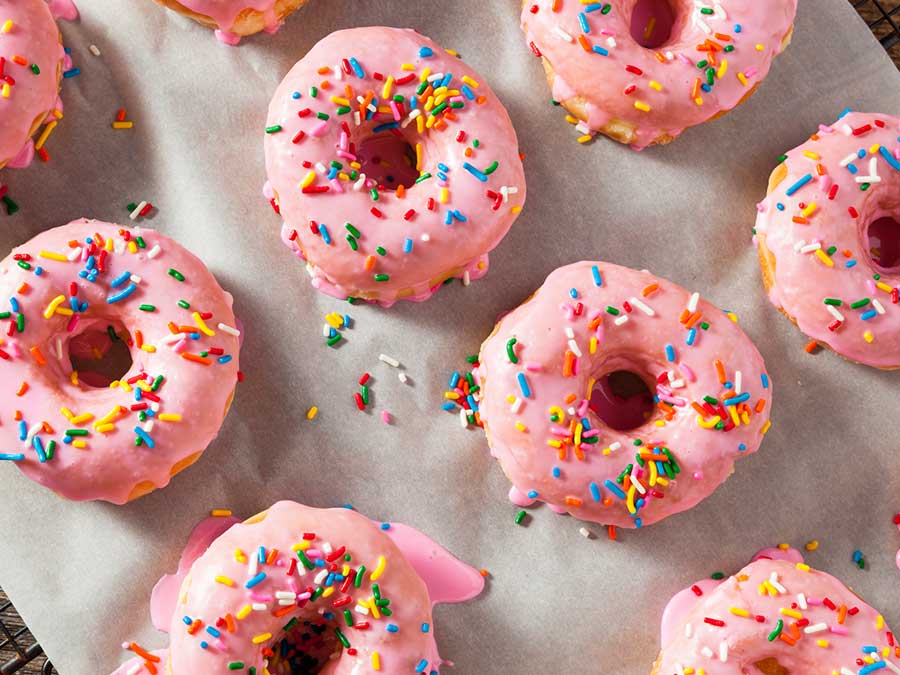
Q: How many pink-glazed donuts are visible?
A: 9